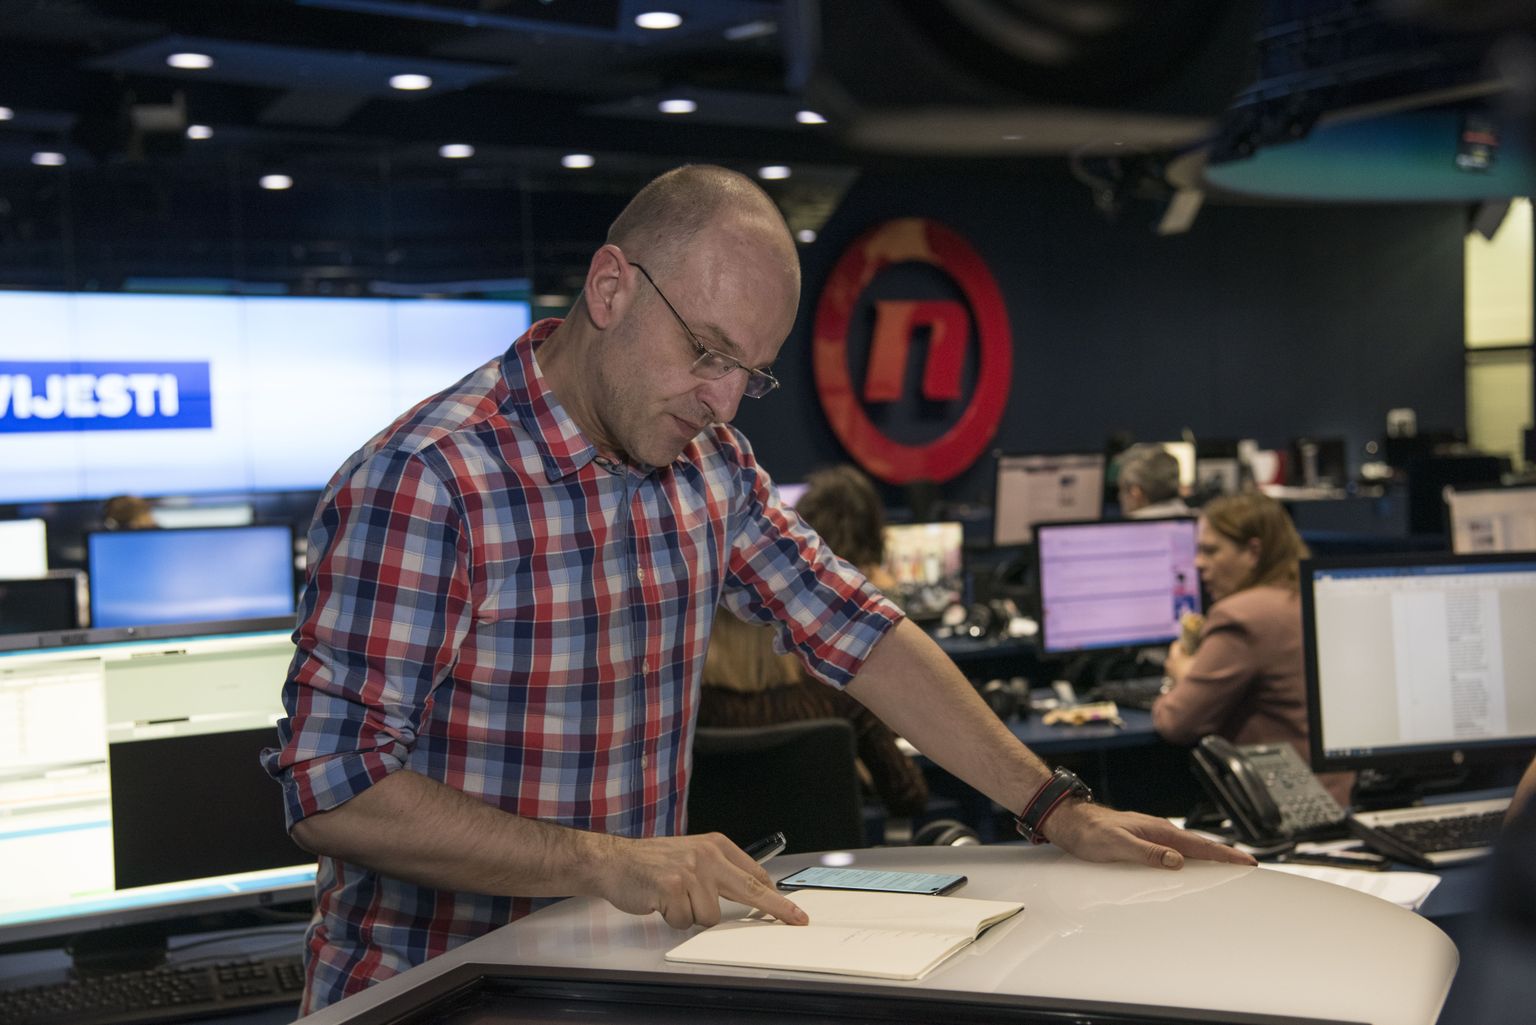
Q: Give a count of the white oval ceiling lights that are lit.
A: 13